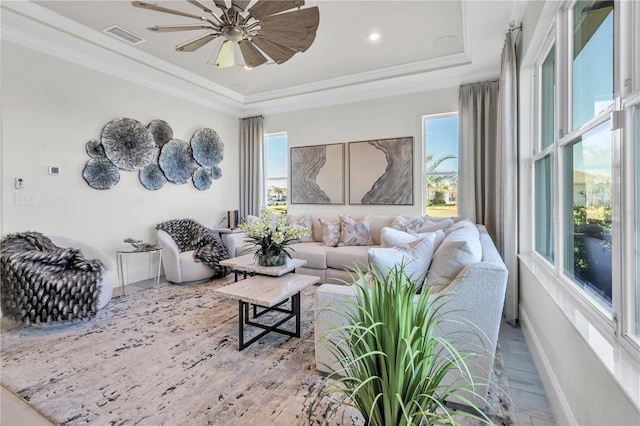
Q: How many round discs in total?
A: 9